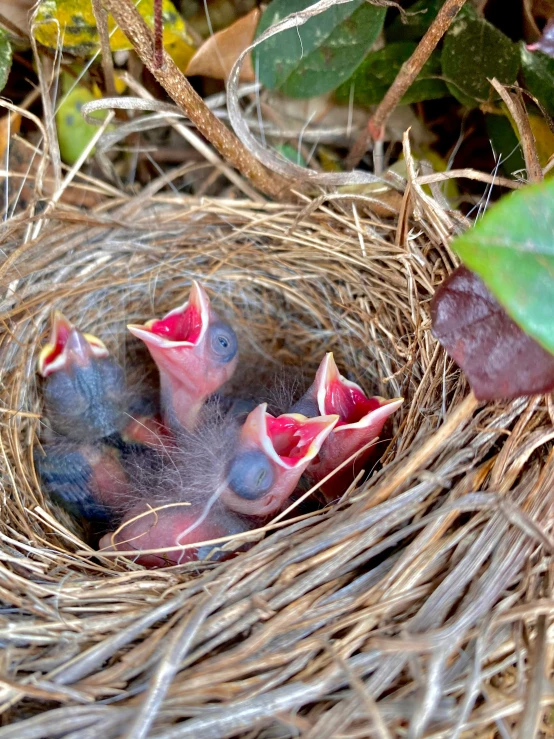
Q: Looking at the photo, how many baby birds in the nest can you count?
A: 4